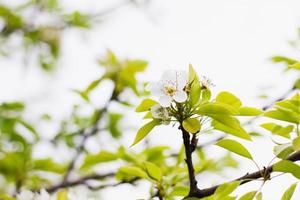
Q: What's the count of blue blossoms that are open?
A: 0